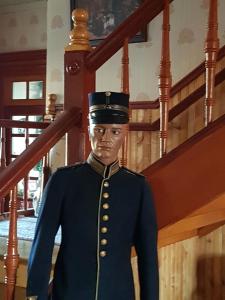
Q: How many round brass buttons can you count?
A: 7